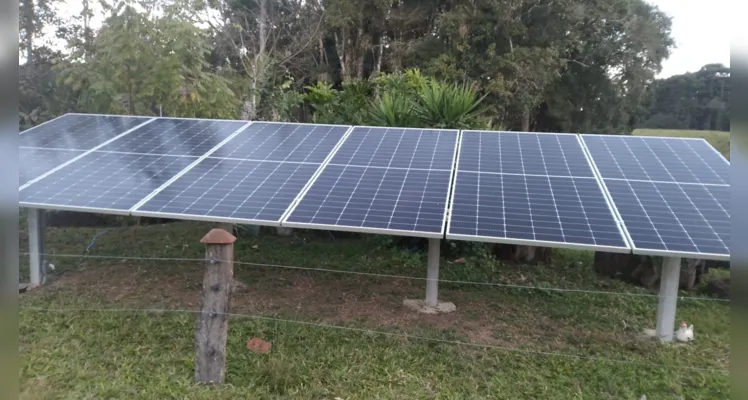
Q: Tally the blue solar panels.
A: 6